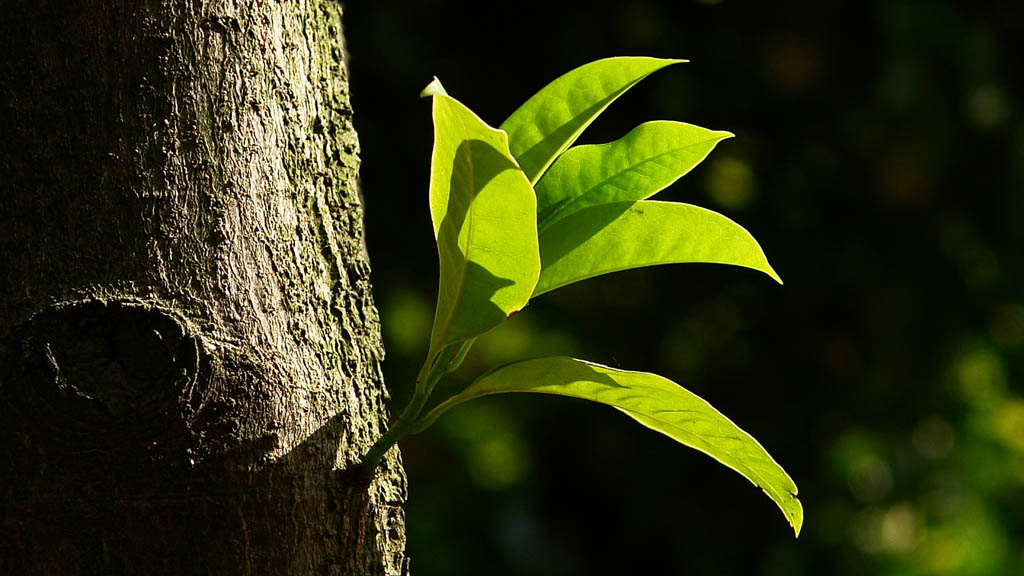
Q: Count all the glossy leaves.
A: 5